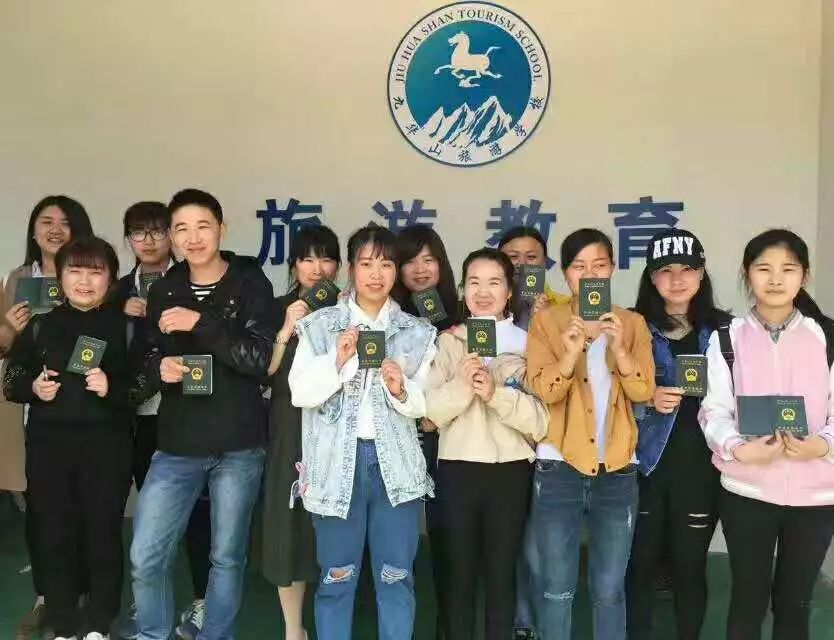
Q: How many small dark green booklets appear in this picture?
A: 12